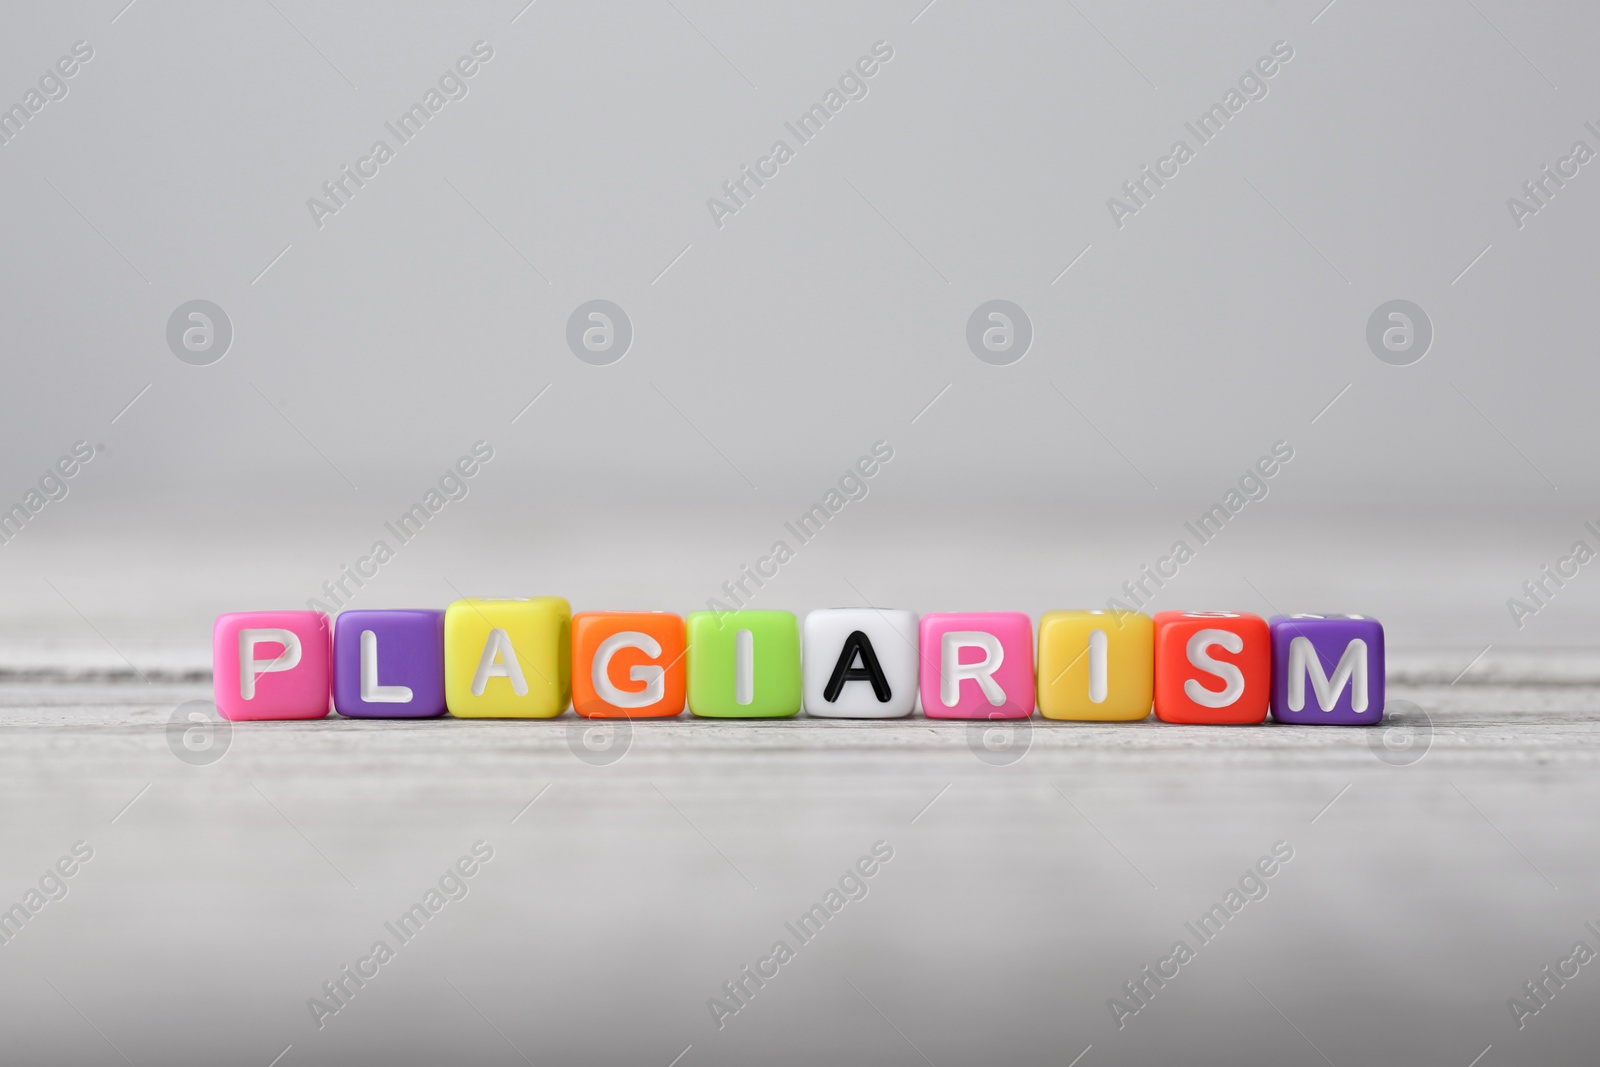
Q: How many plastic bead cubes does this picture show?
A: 10